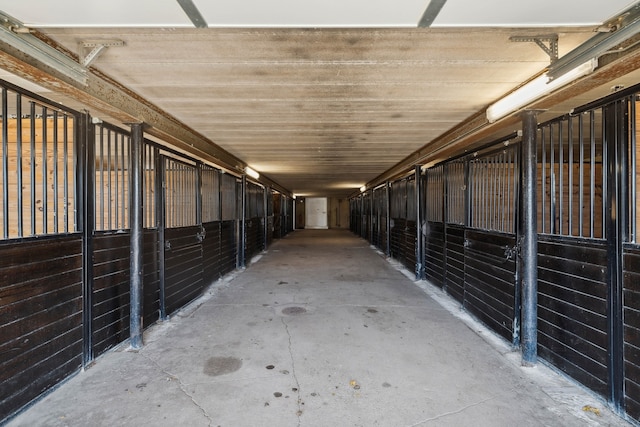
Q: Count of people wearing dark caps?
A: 0